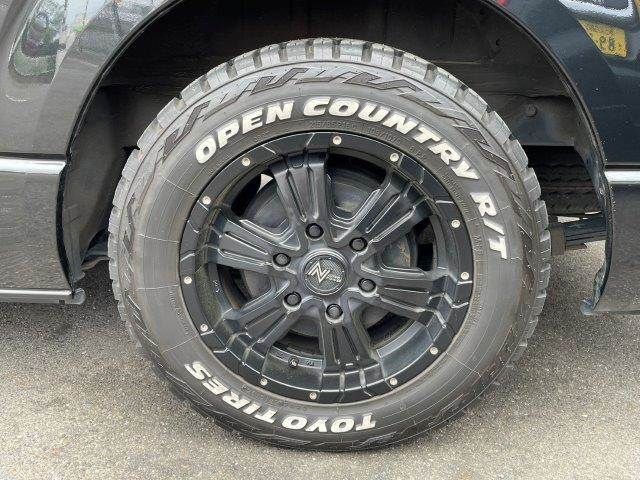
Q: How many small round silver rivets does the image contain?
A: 12